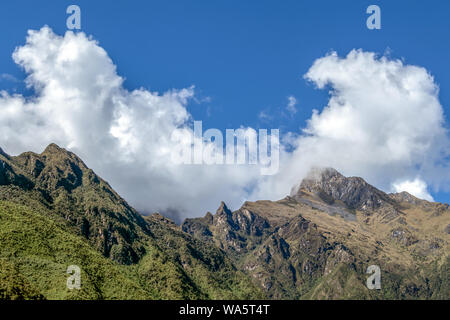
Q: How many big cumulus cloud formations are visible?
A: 2